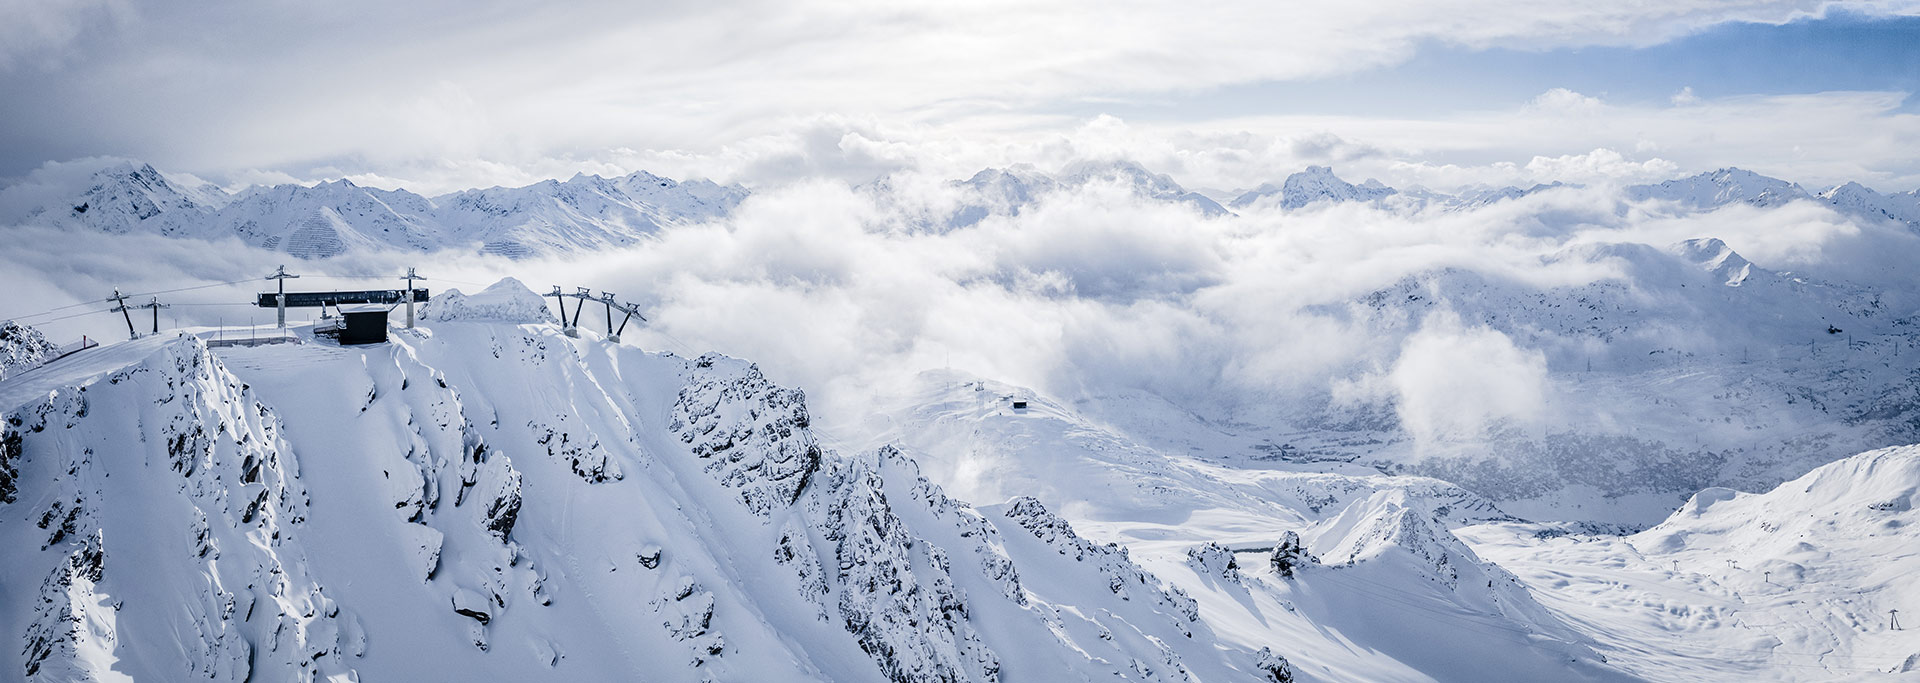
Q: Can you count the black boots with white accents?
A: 0